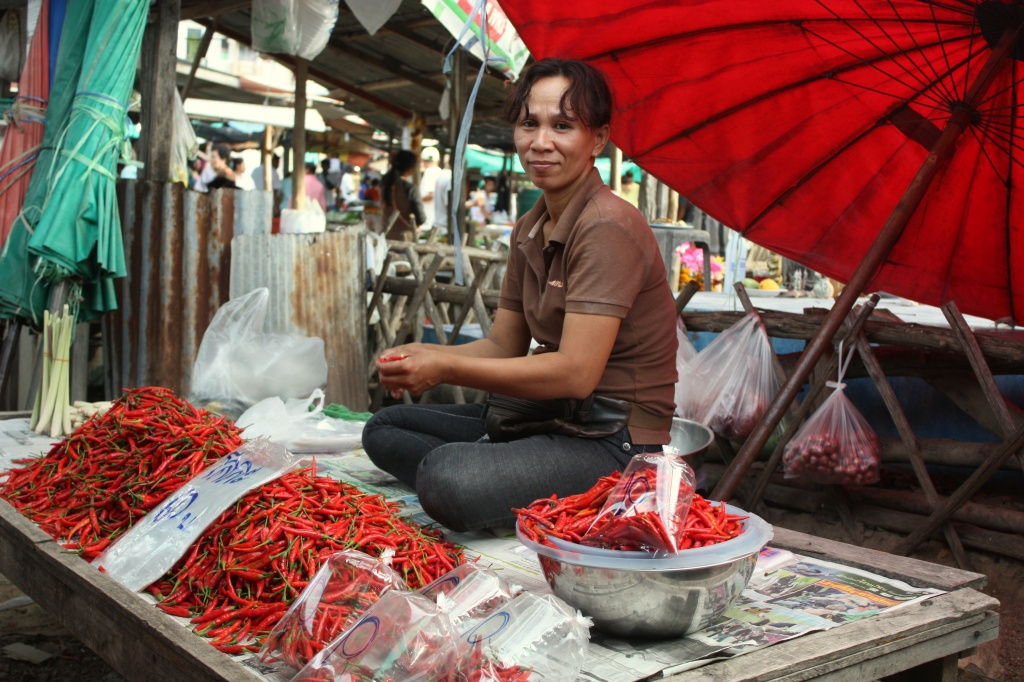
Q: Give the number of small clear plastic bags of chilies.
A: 5